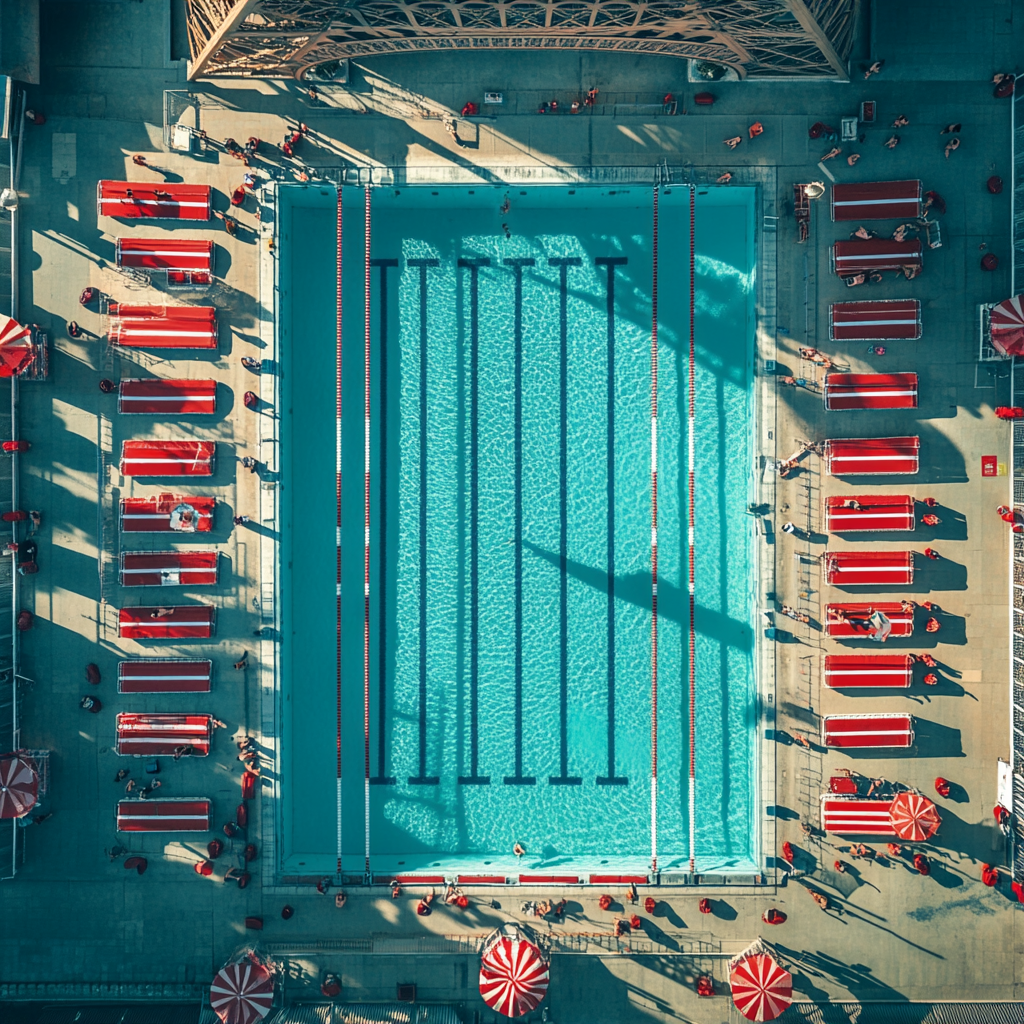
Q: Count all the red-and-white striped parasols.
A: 7